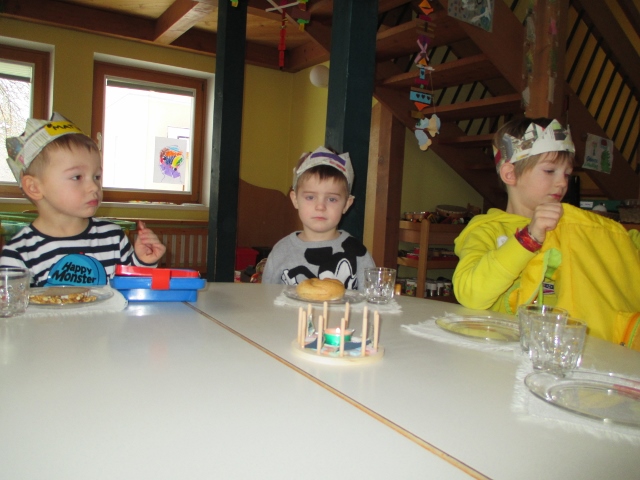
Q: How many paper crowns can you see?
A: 3